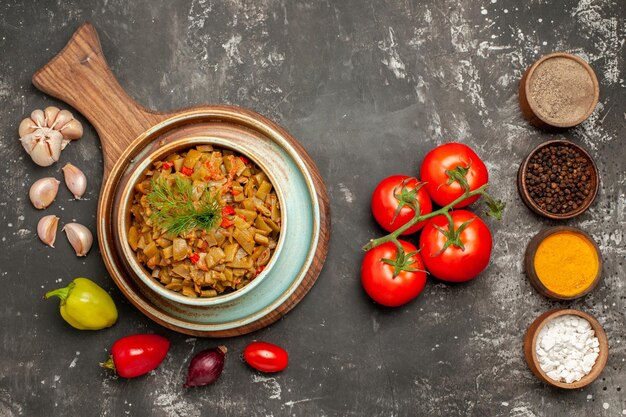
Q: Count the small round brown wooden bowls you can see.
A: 4